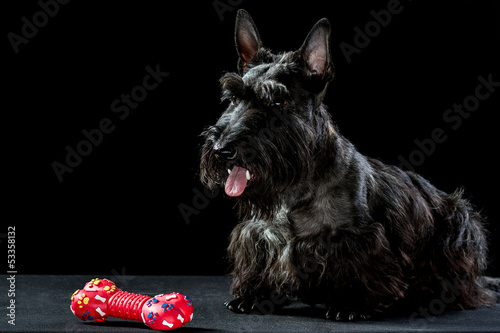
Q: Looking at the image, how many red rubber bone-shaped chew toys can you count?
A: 1